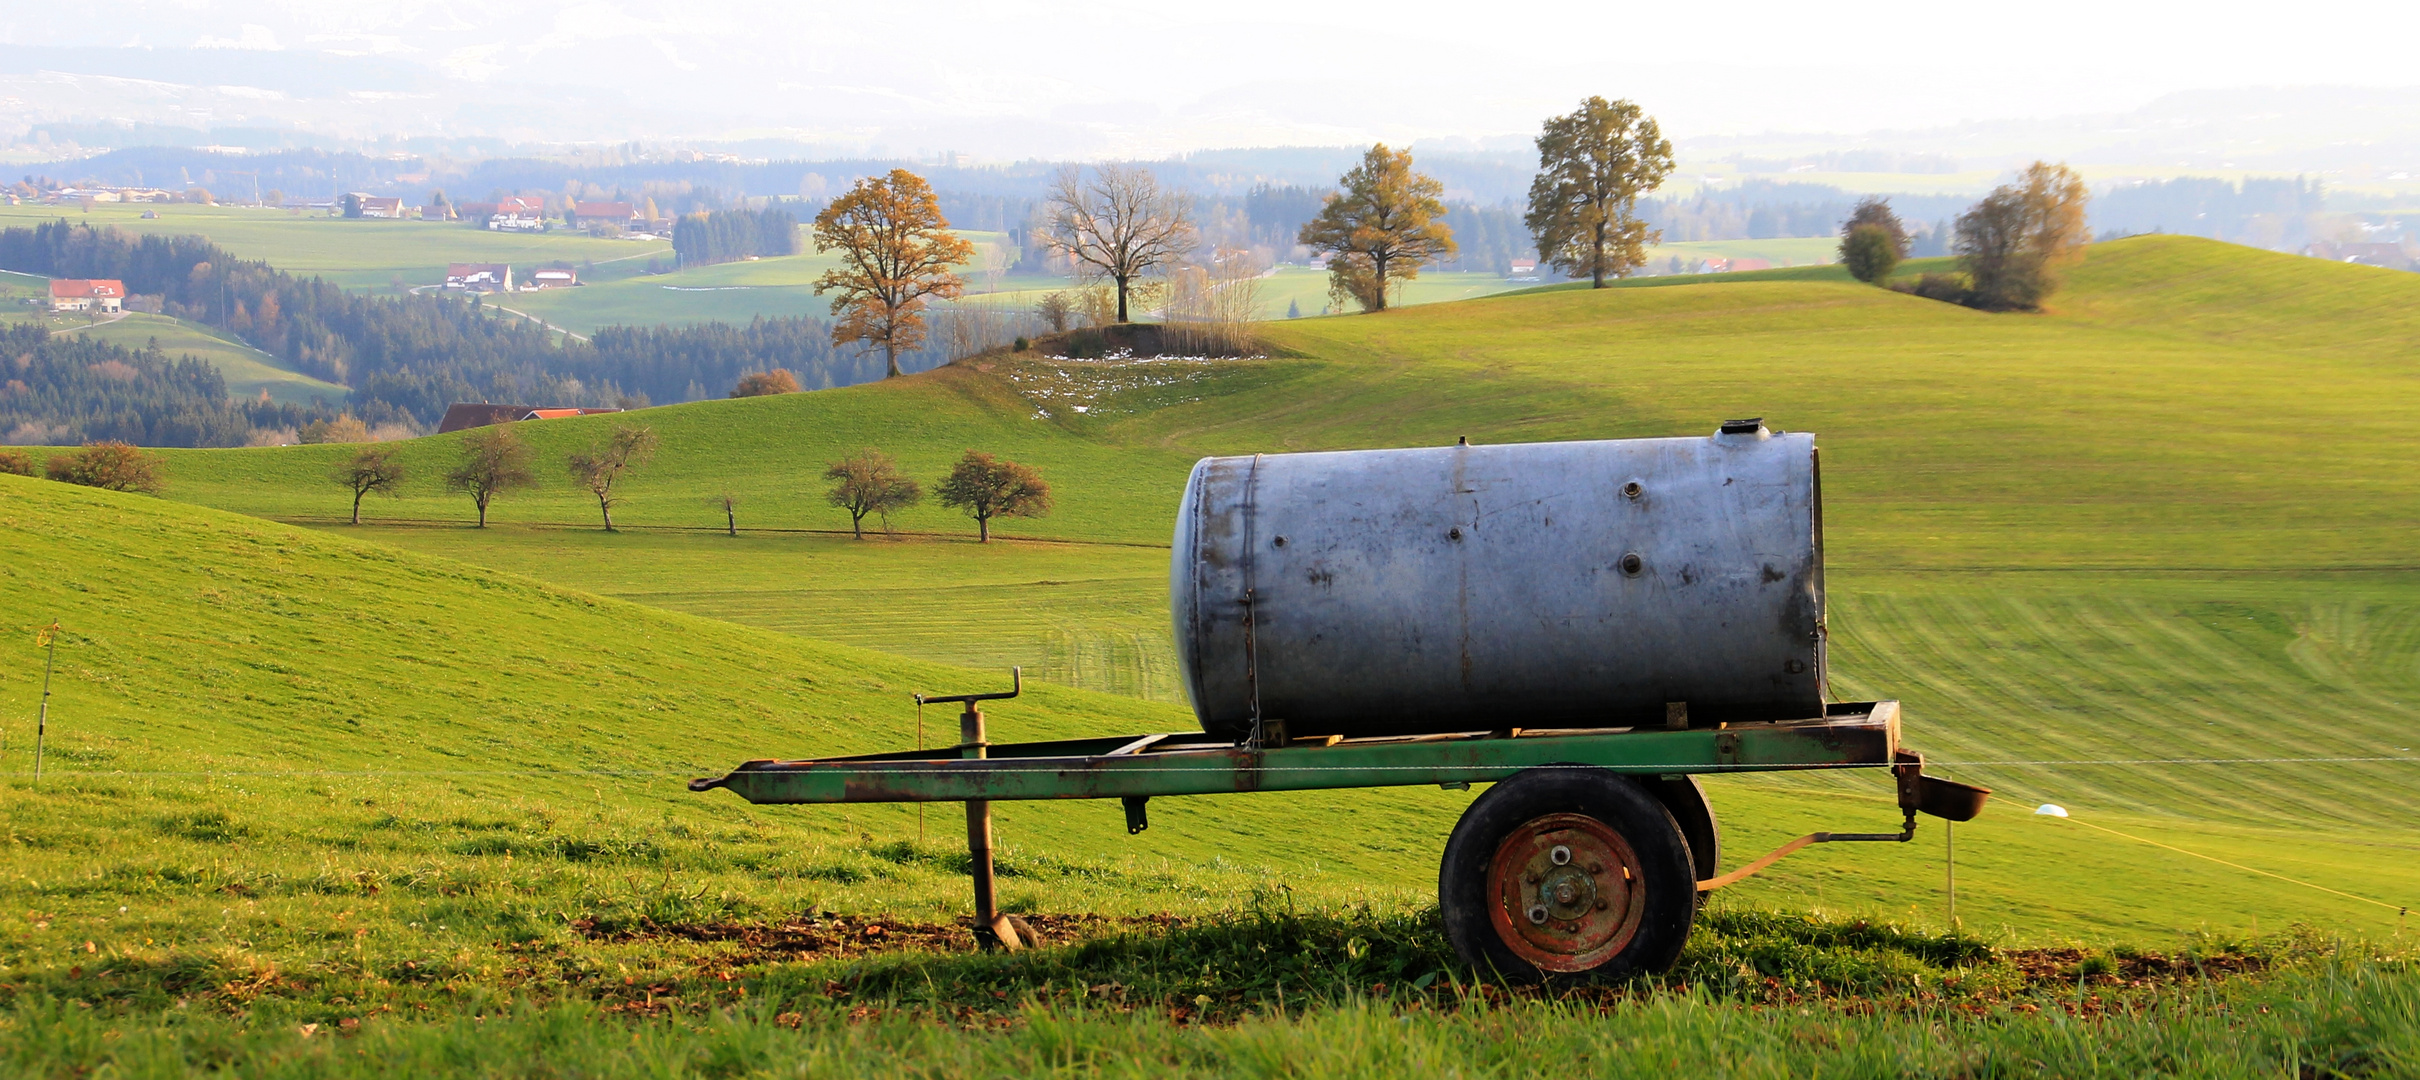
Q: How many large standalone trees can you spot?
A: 4